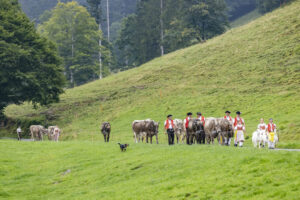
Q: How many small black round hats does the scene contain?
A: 5